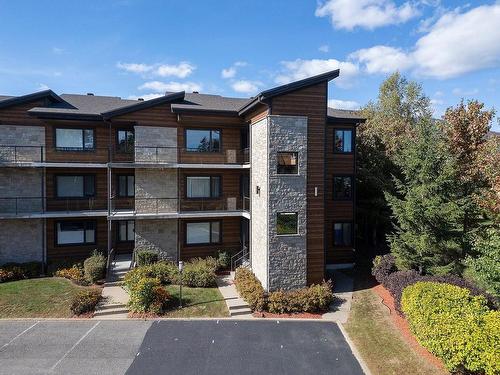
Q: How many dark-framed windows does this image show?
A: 14